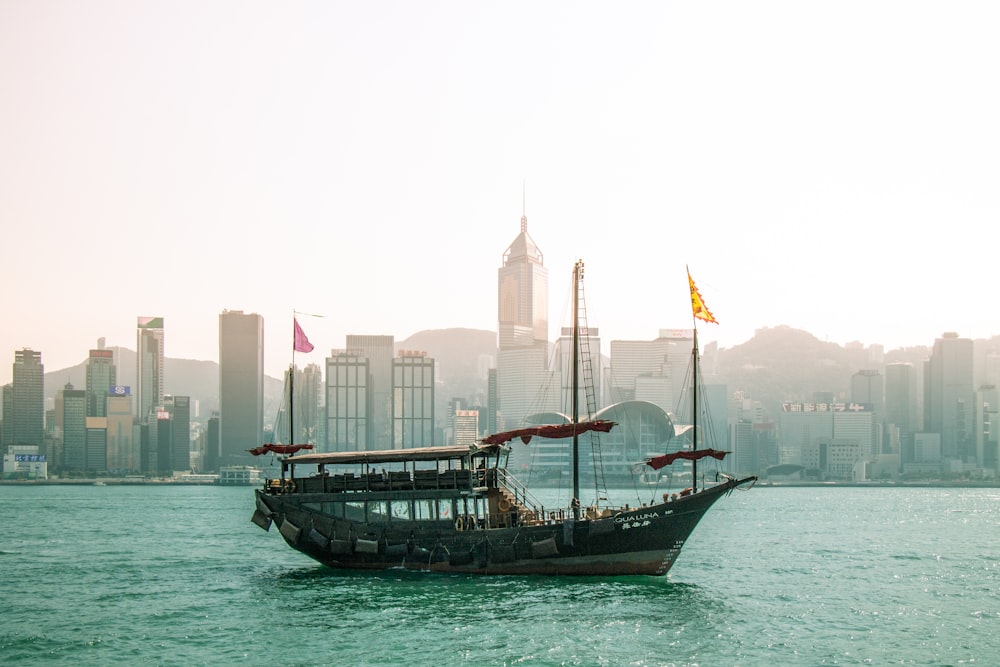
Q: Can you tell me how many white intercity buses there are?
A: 0